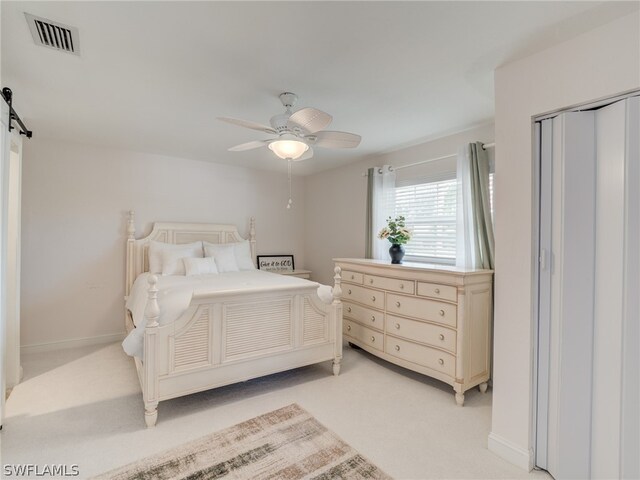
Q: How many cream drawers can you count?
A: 9